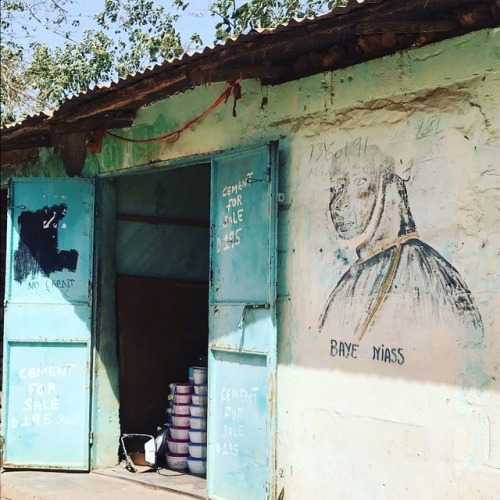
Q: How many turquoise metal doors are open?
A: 2